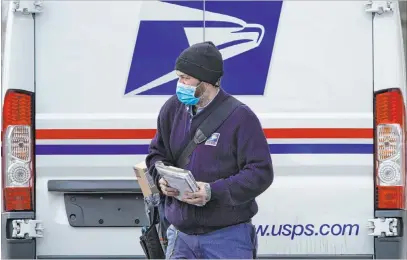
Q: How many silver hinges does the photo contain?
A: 4